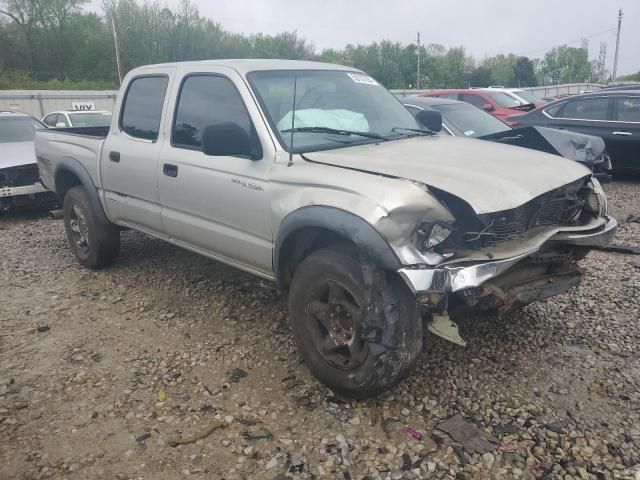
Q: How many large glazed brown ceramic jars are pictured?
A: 0